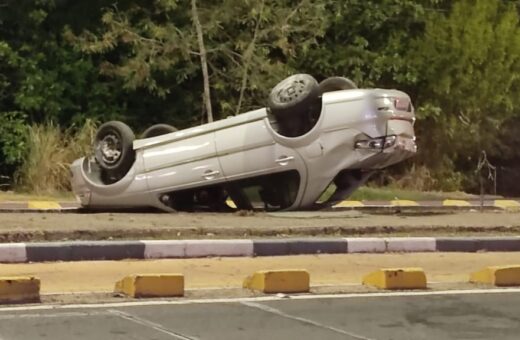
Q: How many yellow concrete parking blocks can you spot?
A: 5